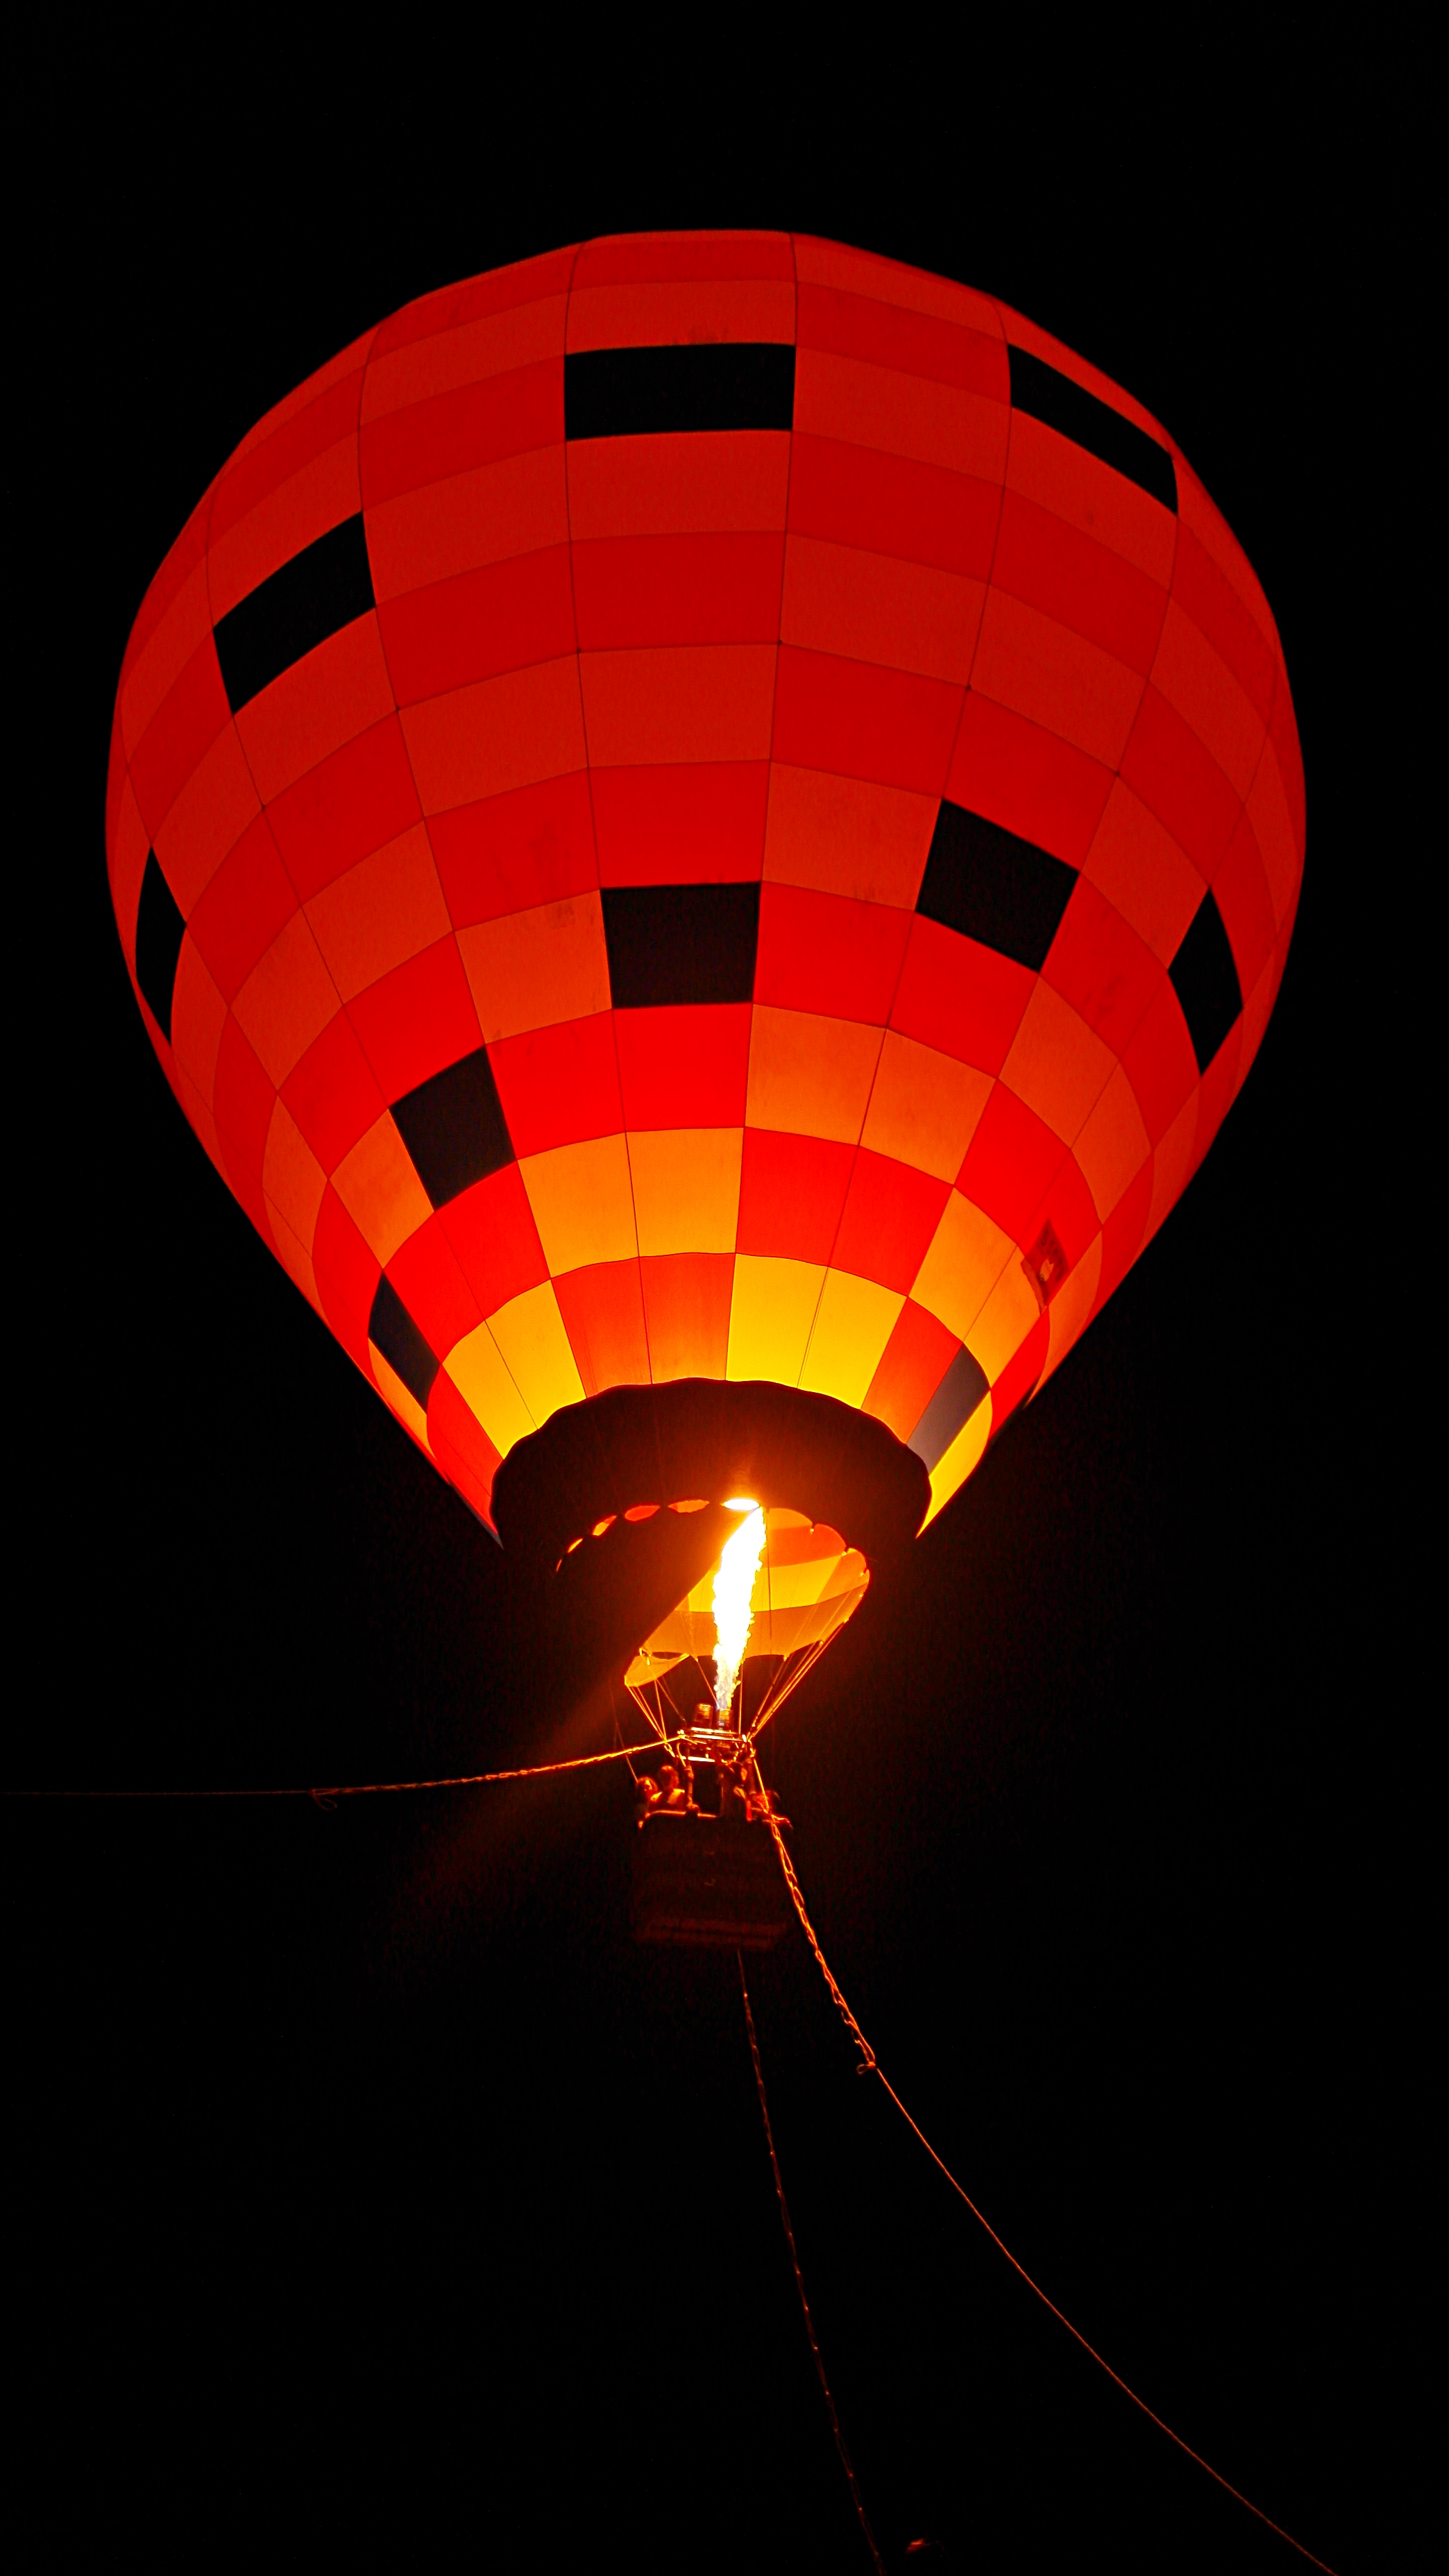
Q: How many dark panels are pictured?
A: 10